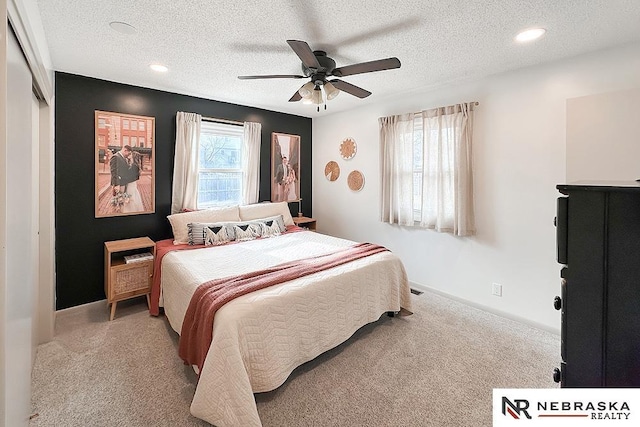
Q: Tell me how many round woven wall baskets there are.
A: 3